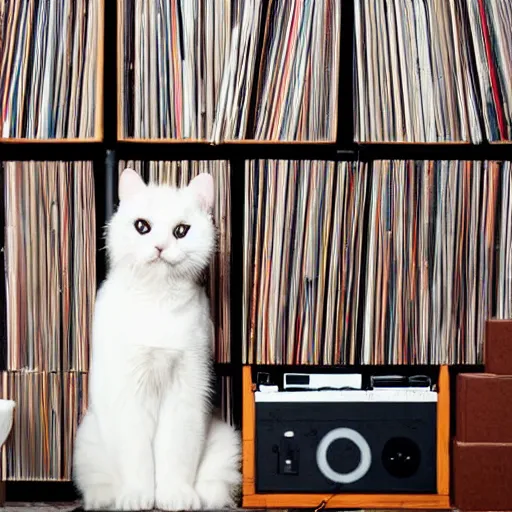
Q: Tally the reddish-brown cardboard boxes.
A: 3